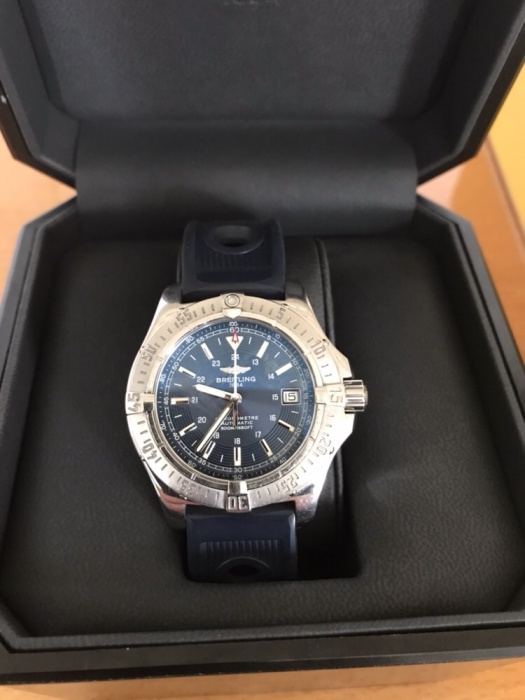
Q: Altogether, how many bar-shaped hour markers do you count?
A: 10